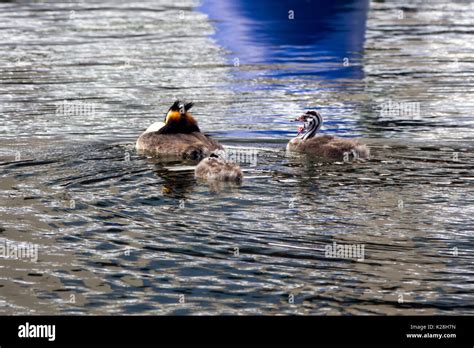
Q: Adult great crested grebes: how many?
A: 1